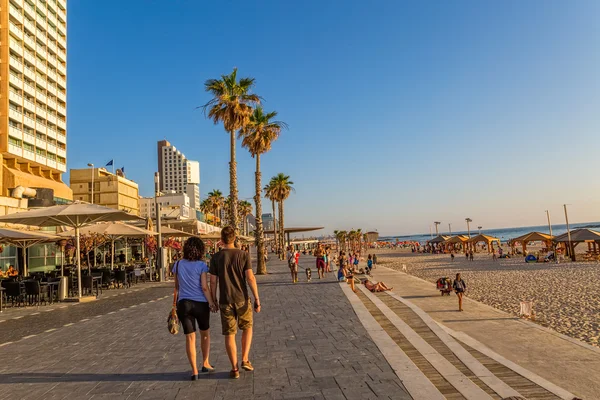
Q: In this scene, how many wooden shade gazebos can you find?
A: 5